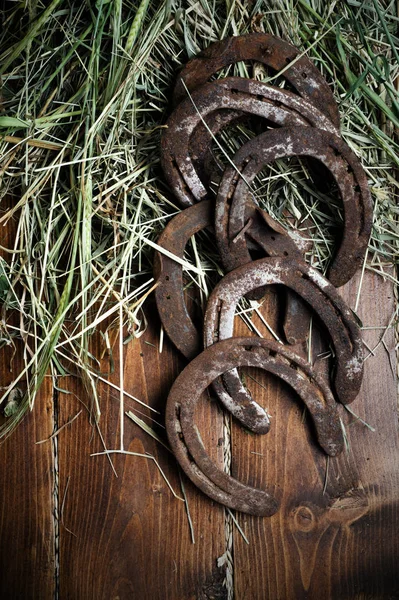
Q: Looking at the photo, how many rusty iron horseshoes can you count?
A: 6